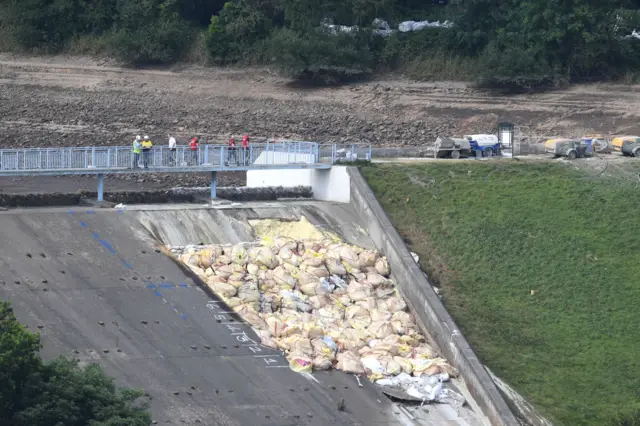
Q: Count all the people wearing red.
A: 3